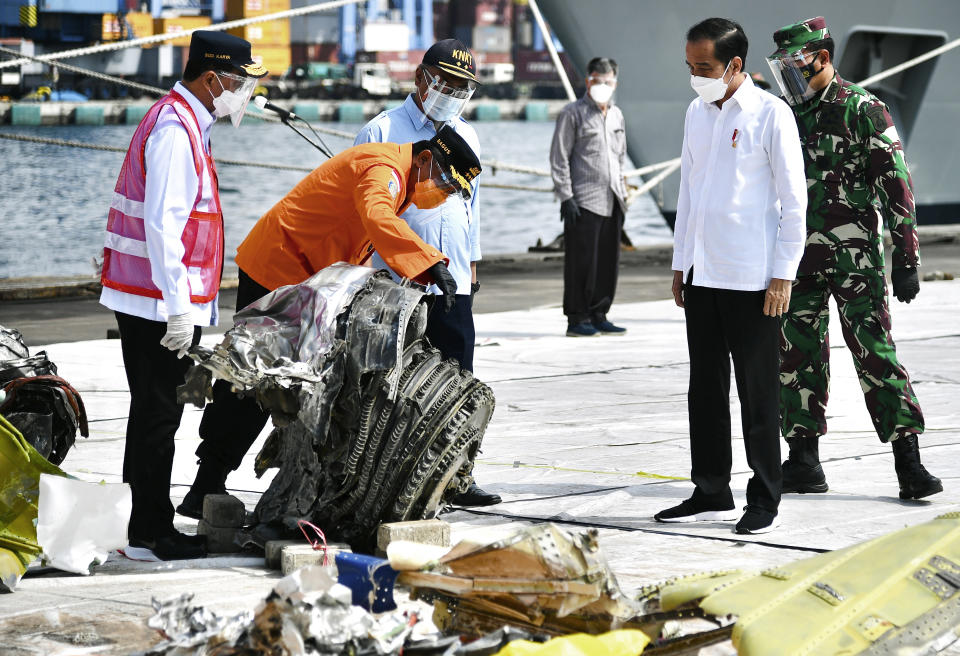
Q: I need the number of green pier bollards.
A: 9